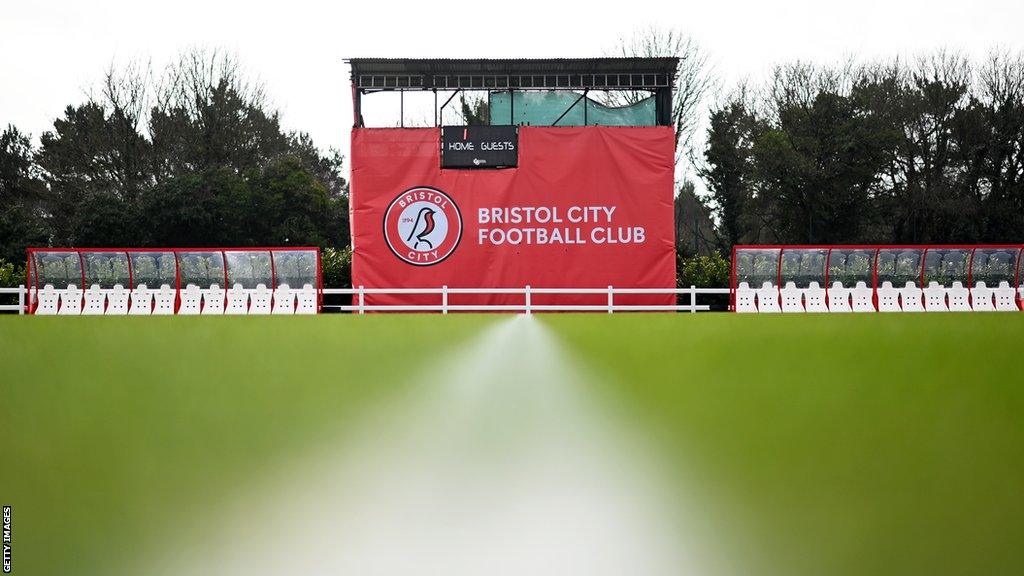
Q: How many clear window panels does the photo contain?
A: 12